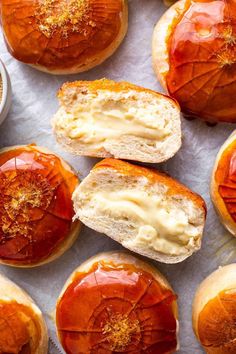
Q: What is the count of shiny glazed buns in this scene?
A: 7